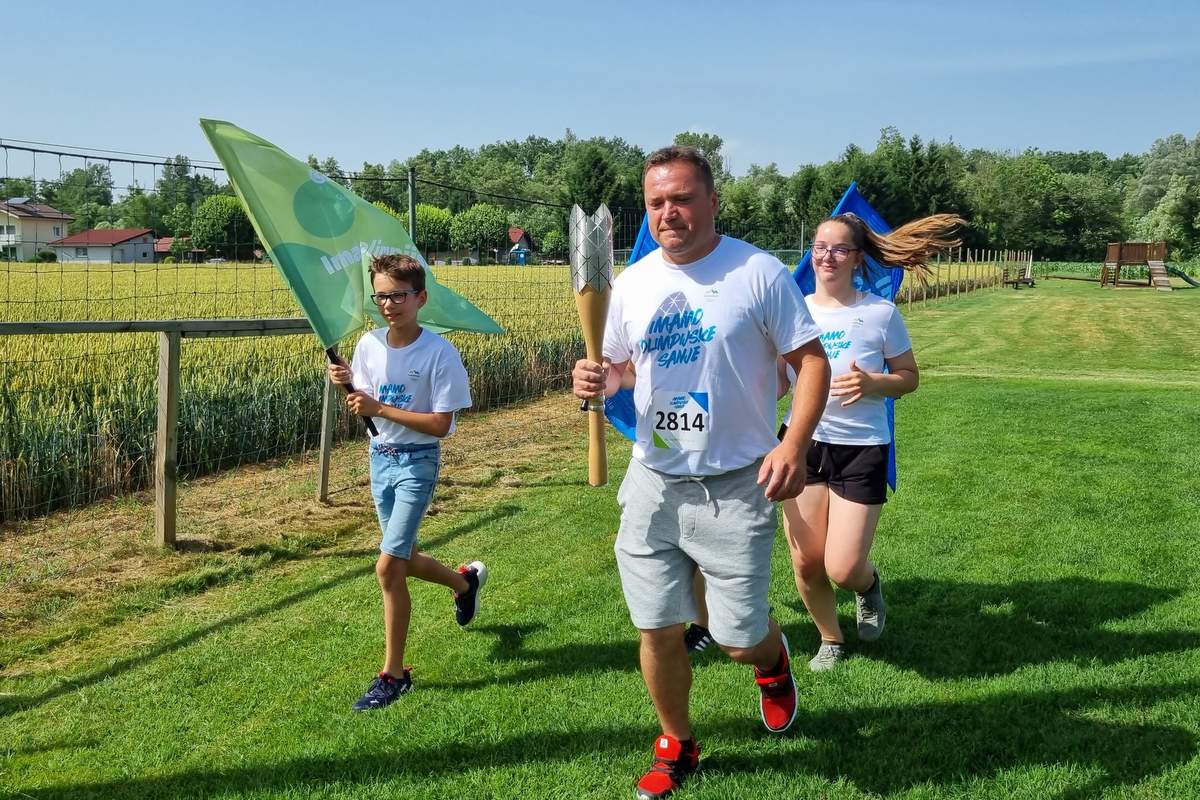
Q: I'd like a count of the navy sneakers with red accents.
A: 2